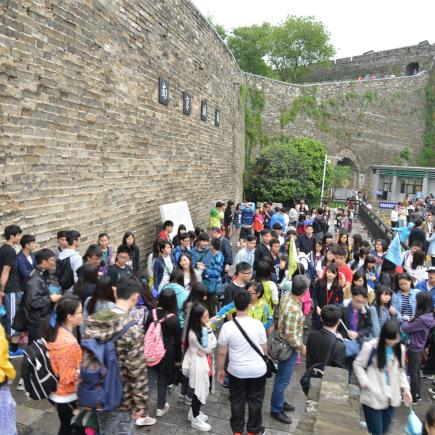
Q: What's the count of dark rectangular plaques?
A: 4